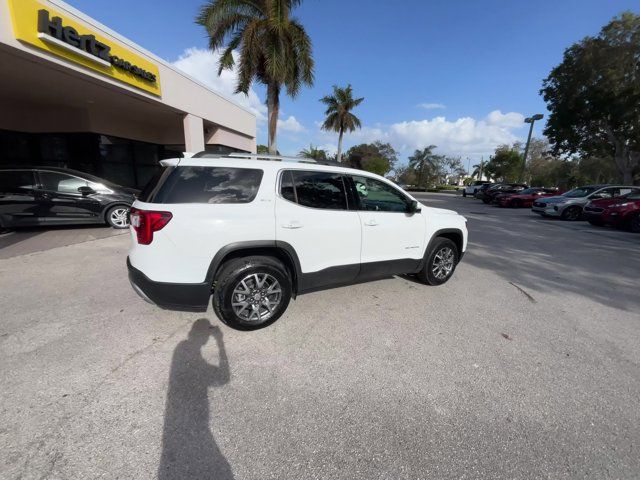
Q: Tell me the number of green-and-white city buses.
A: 0